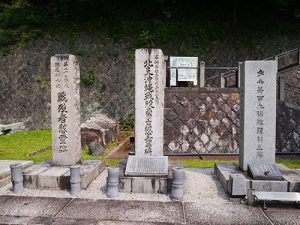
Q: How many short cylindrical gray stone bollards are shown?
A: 4